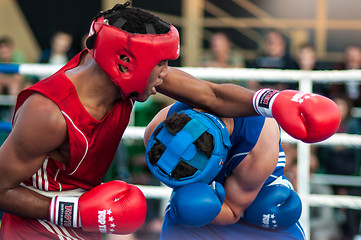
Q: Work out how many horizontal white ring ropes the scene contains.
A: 3